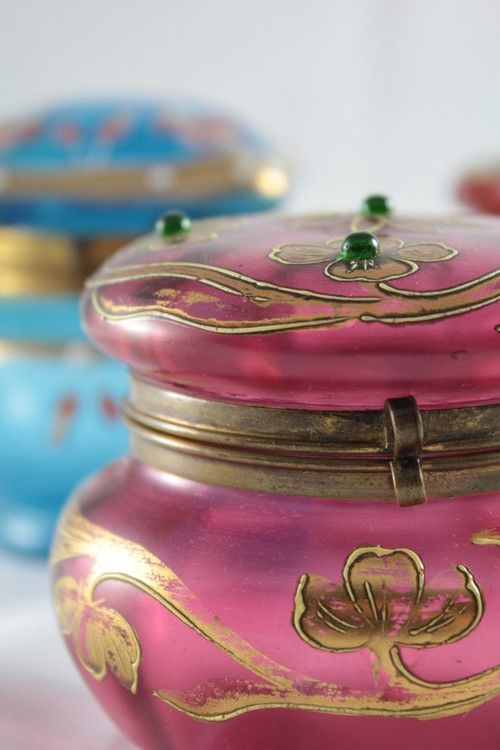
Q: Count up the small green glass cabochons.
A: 3